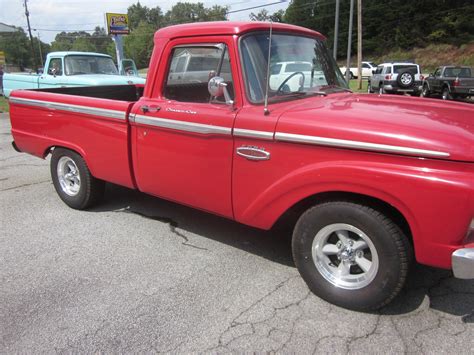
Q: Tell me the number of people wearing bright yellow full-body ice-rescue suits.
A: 0